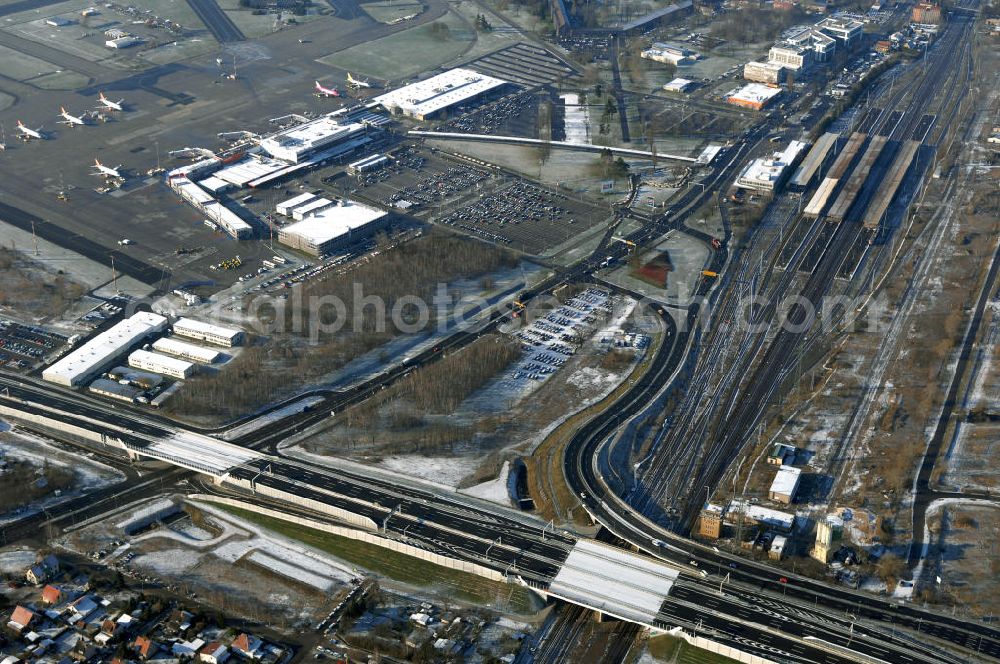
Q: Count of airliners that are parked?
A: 6